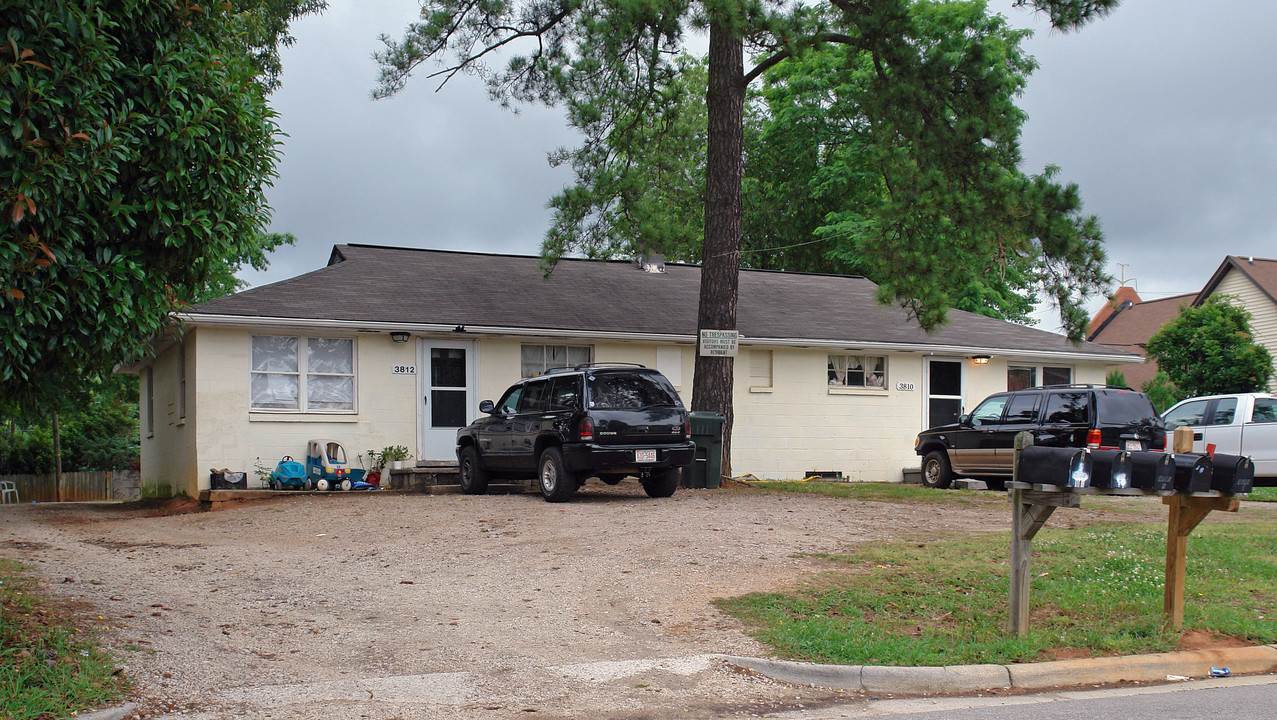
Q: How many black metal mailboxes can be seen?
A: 5